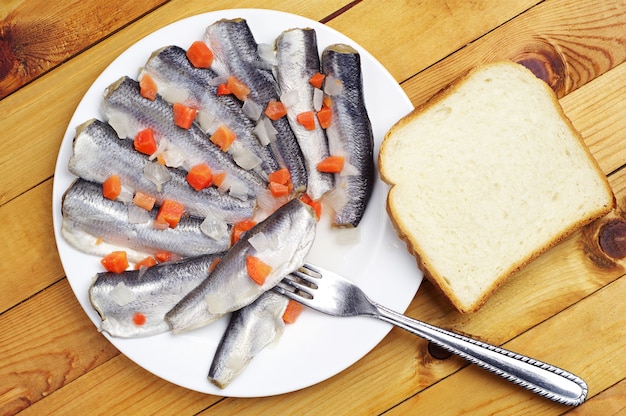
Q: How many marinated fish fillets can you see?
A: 10